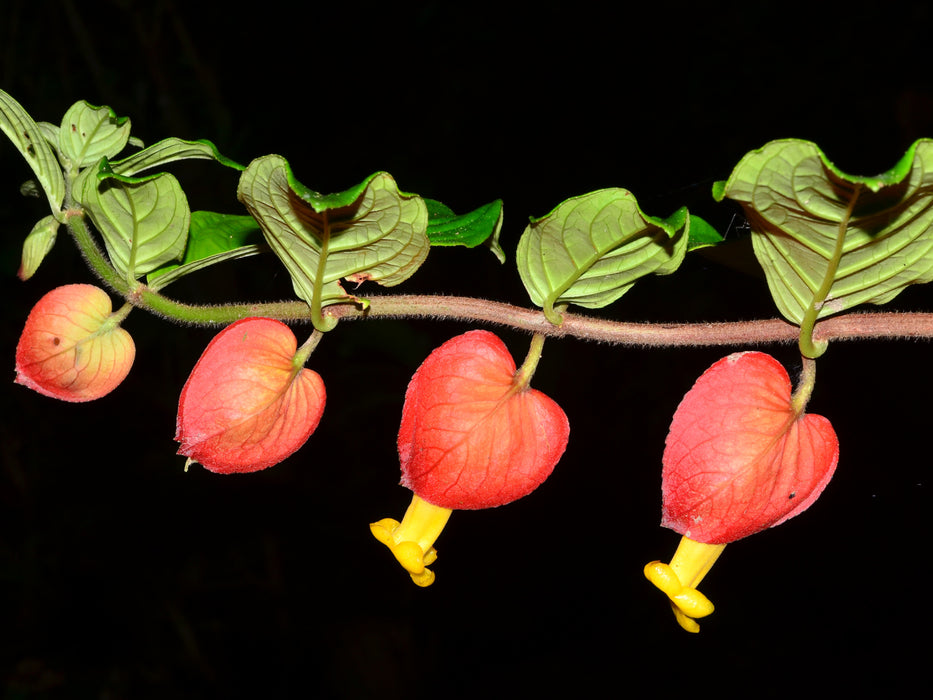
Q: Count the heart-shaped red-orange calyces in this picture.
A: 4